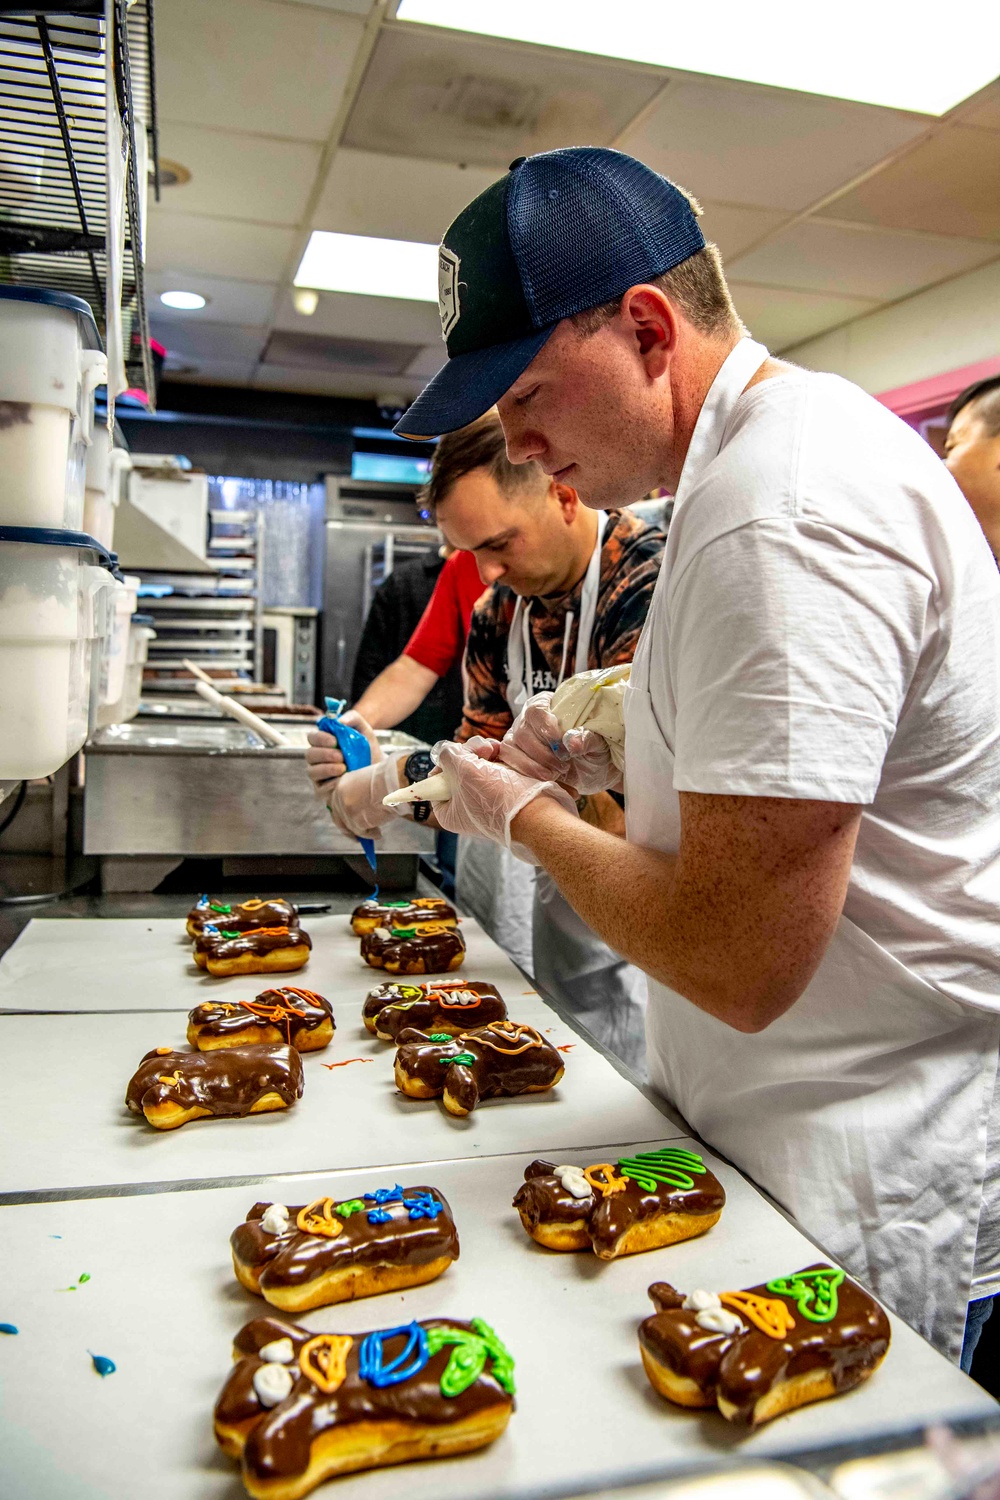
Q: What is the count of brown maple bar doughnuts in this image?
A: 12